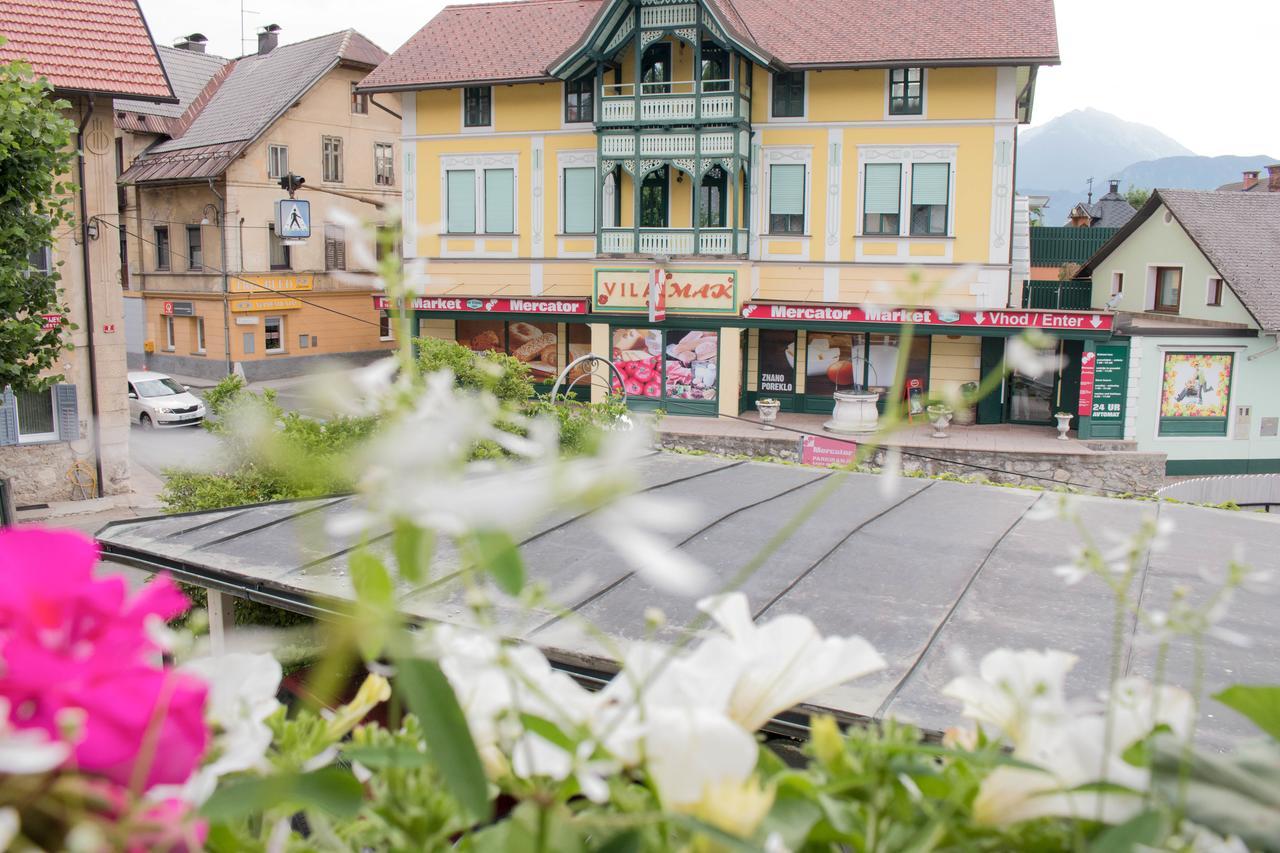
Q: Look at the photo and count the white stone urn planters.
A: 3